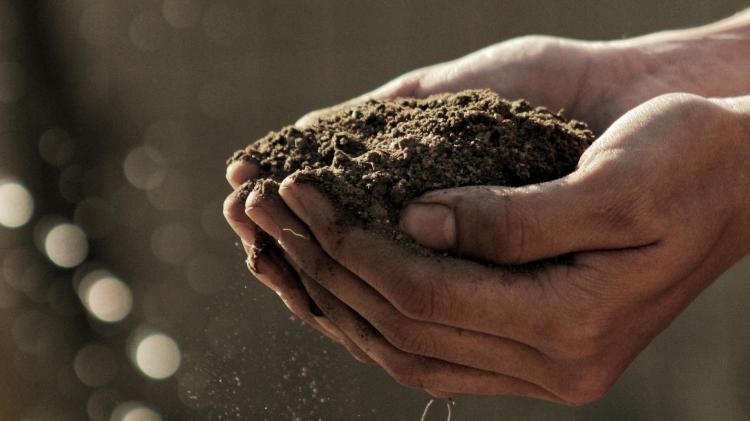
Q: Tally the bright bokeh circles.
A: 5